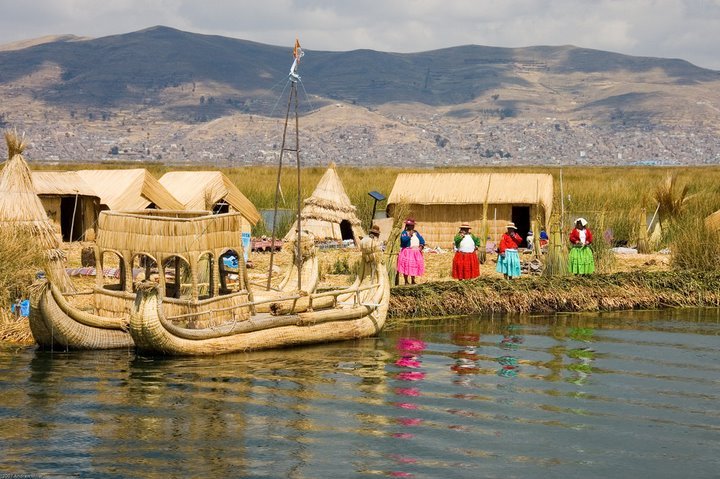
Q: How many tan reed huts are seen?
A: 6